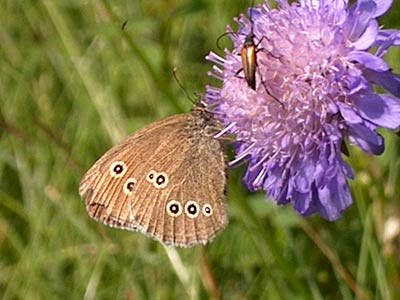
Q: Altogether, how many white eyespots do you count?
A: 7